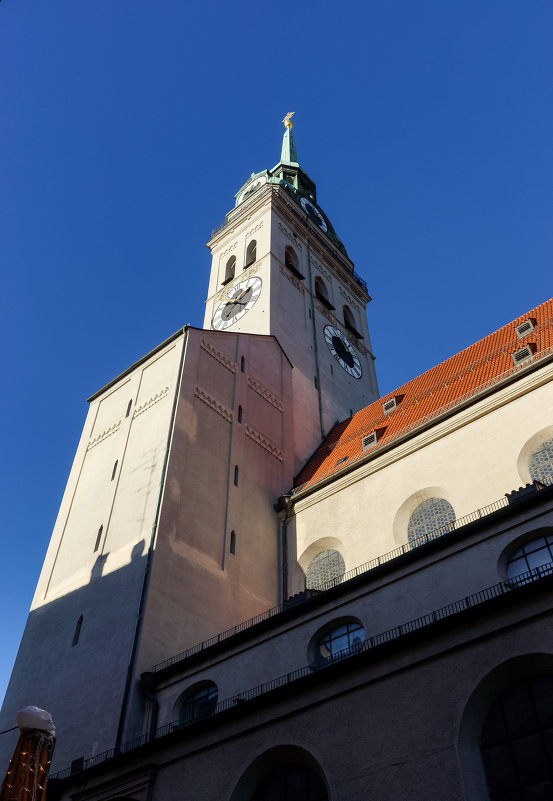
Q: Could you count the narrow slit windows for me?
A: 8